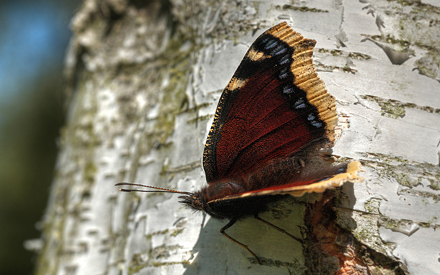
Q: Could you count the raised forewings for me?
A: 1